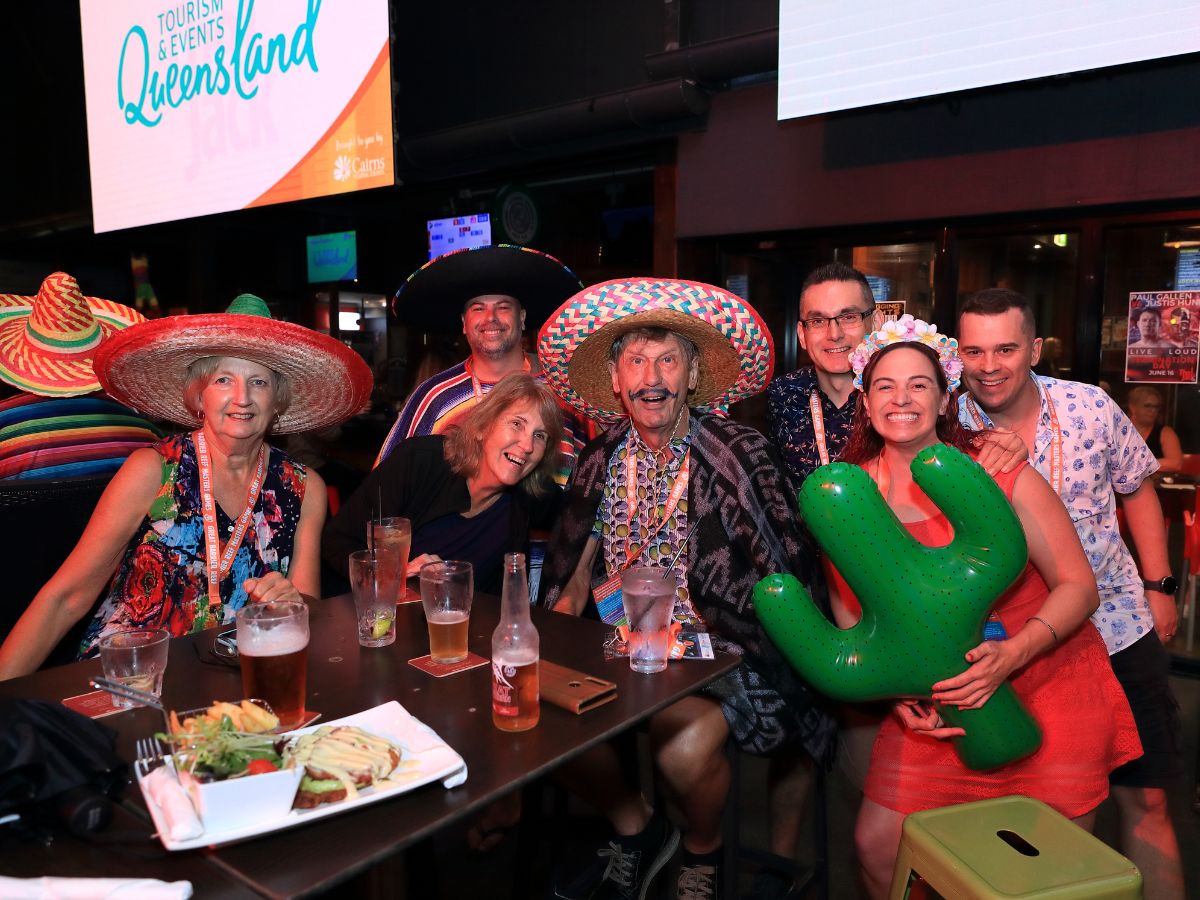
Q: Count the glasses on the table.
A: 6